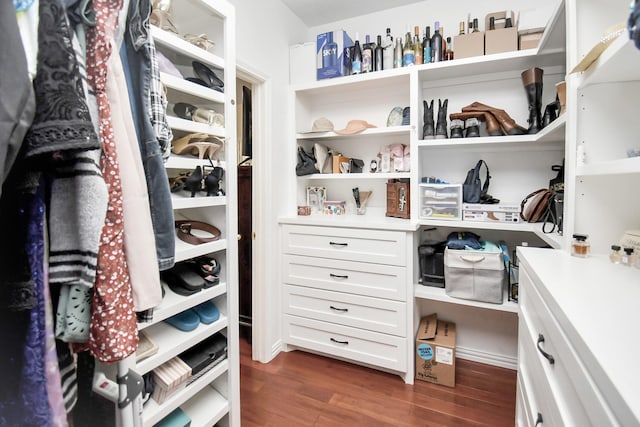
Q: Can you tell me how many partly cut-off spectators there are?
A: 0